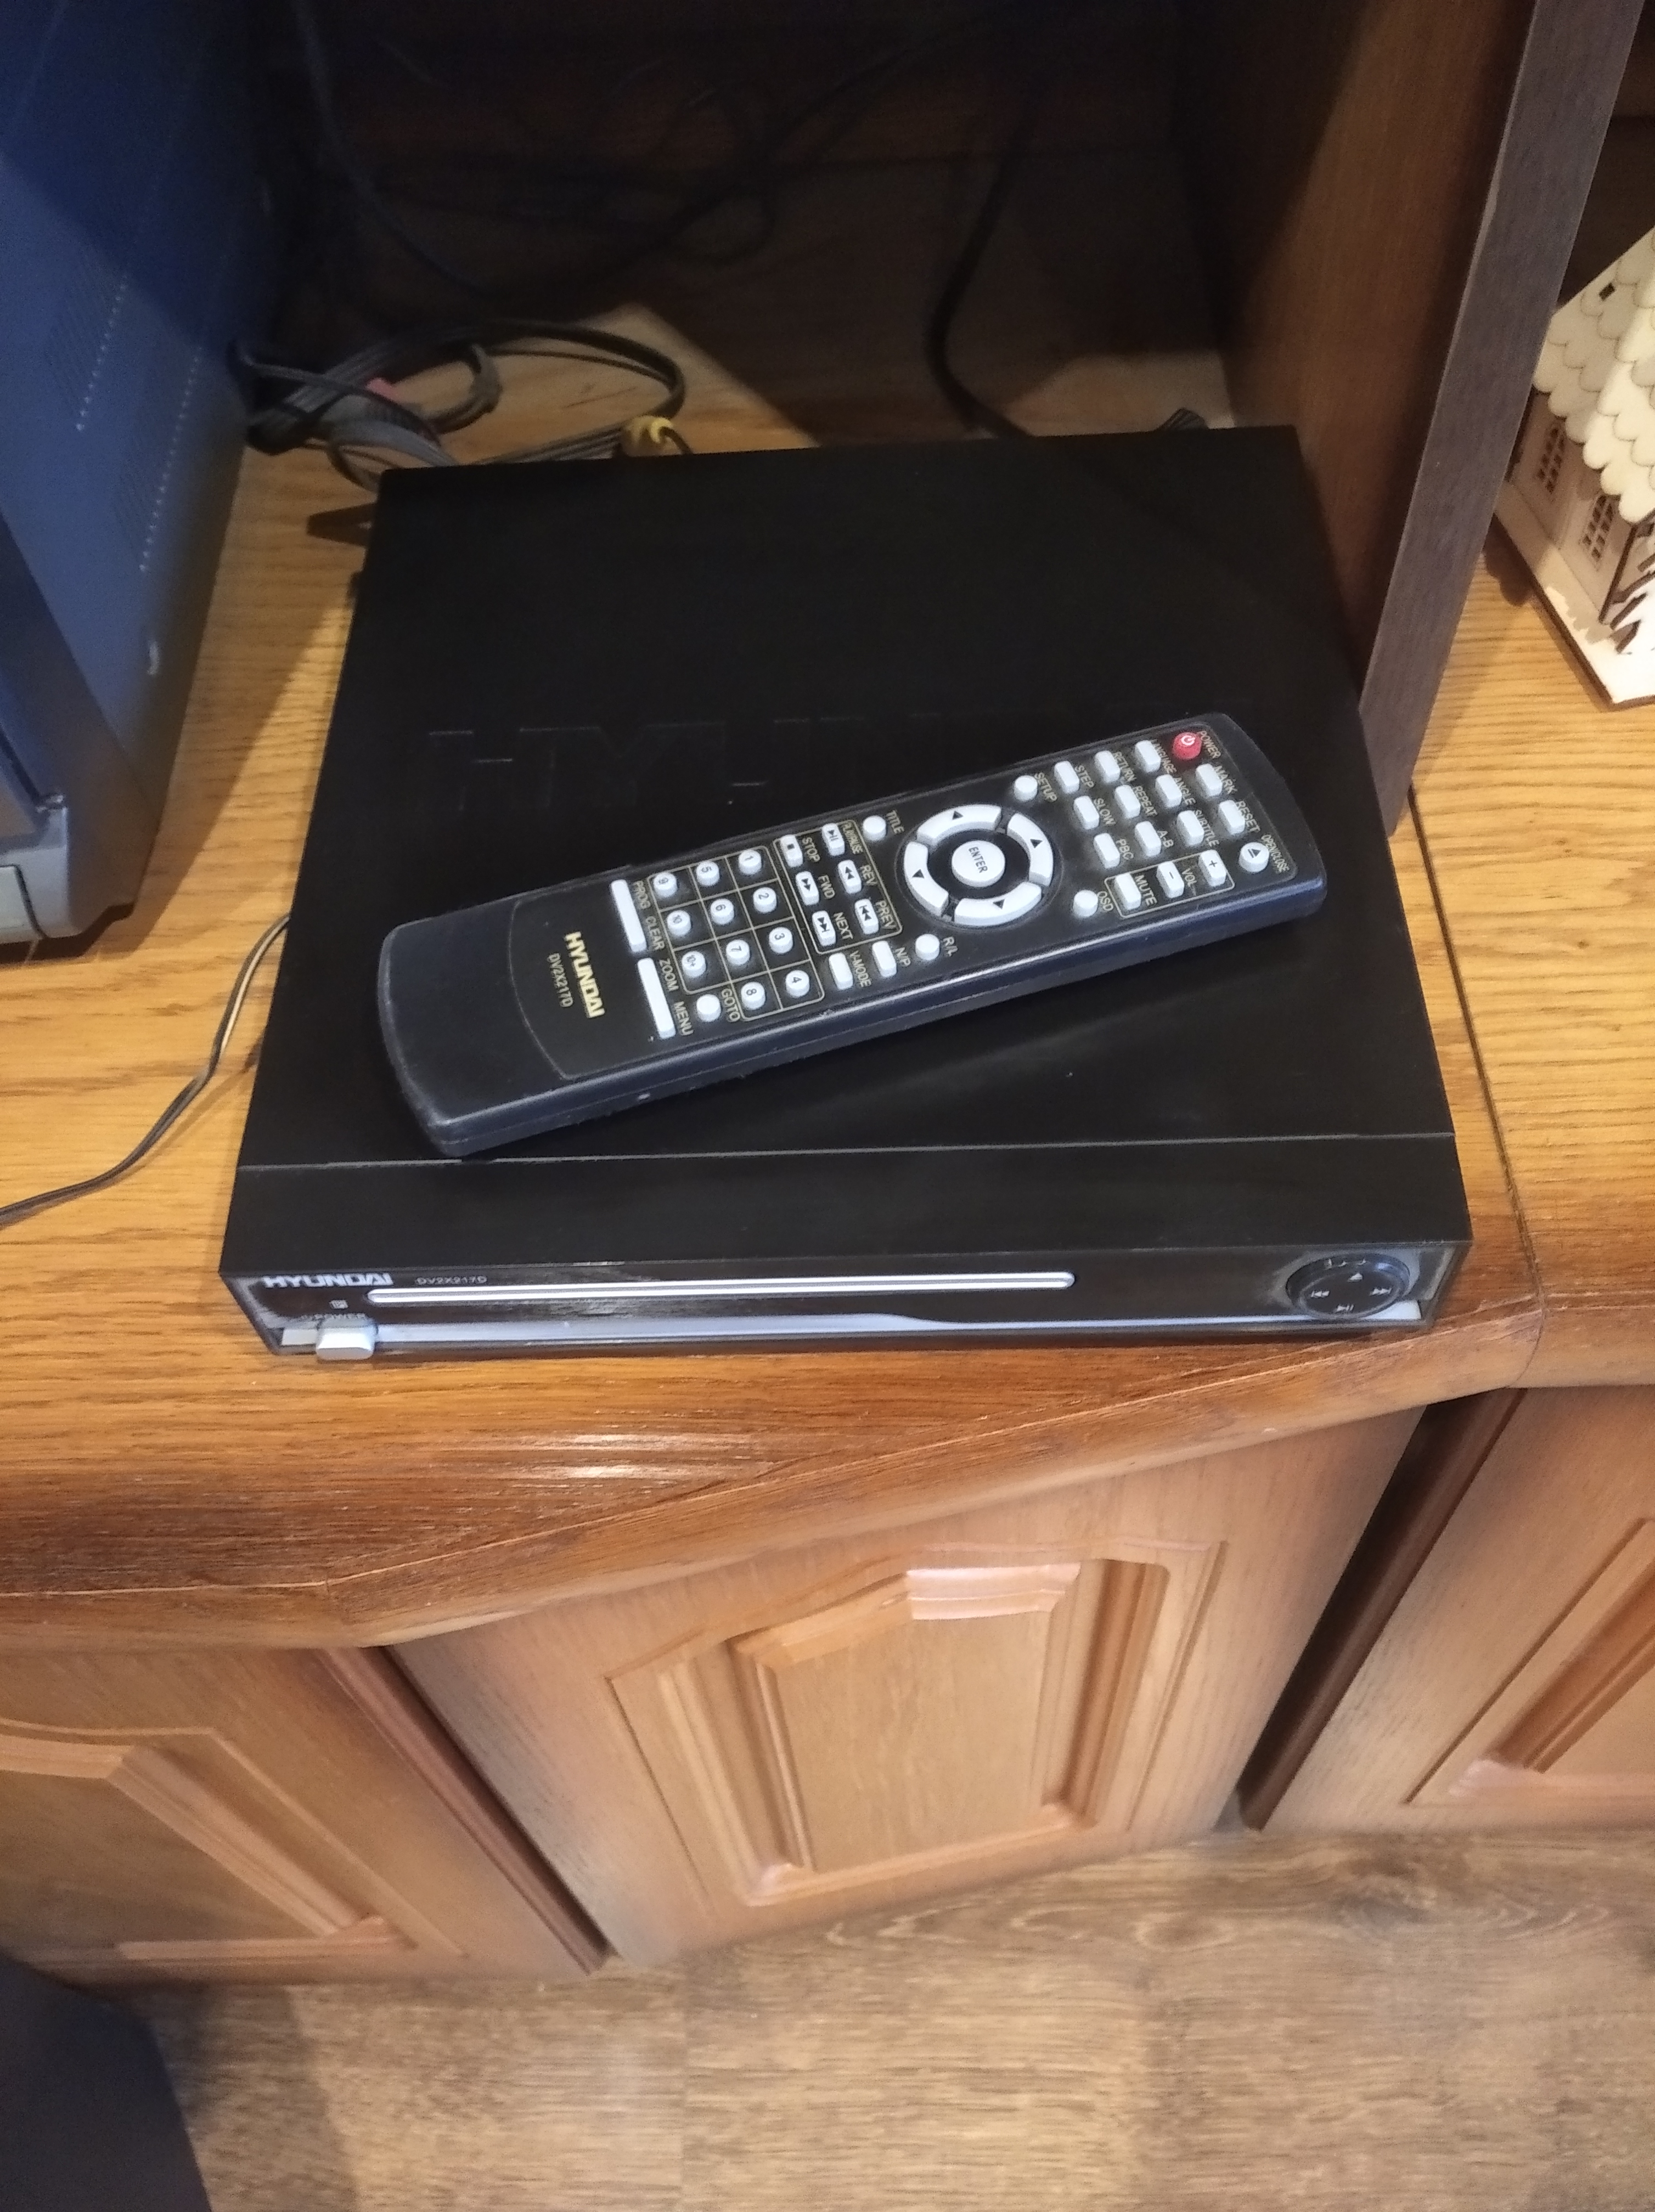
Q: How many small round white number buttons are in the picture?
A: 11